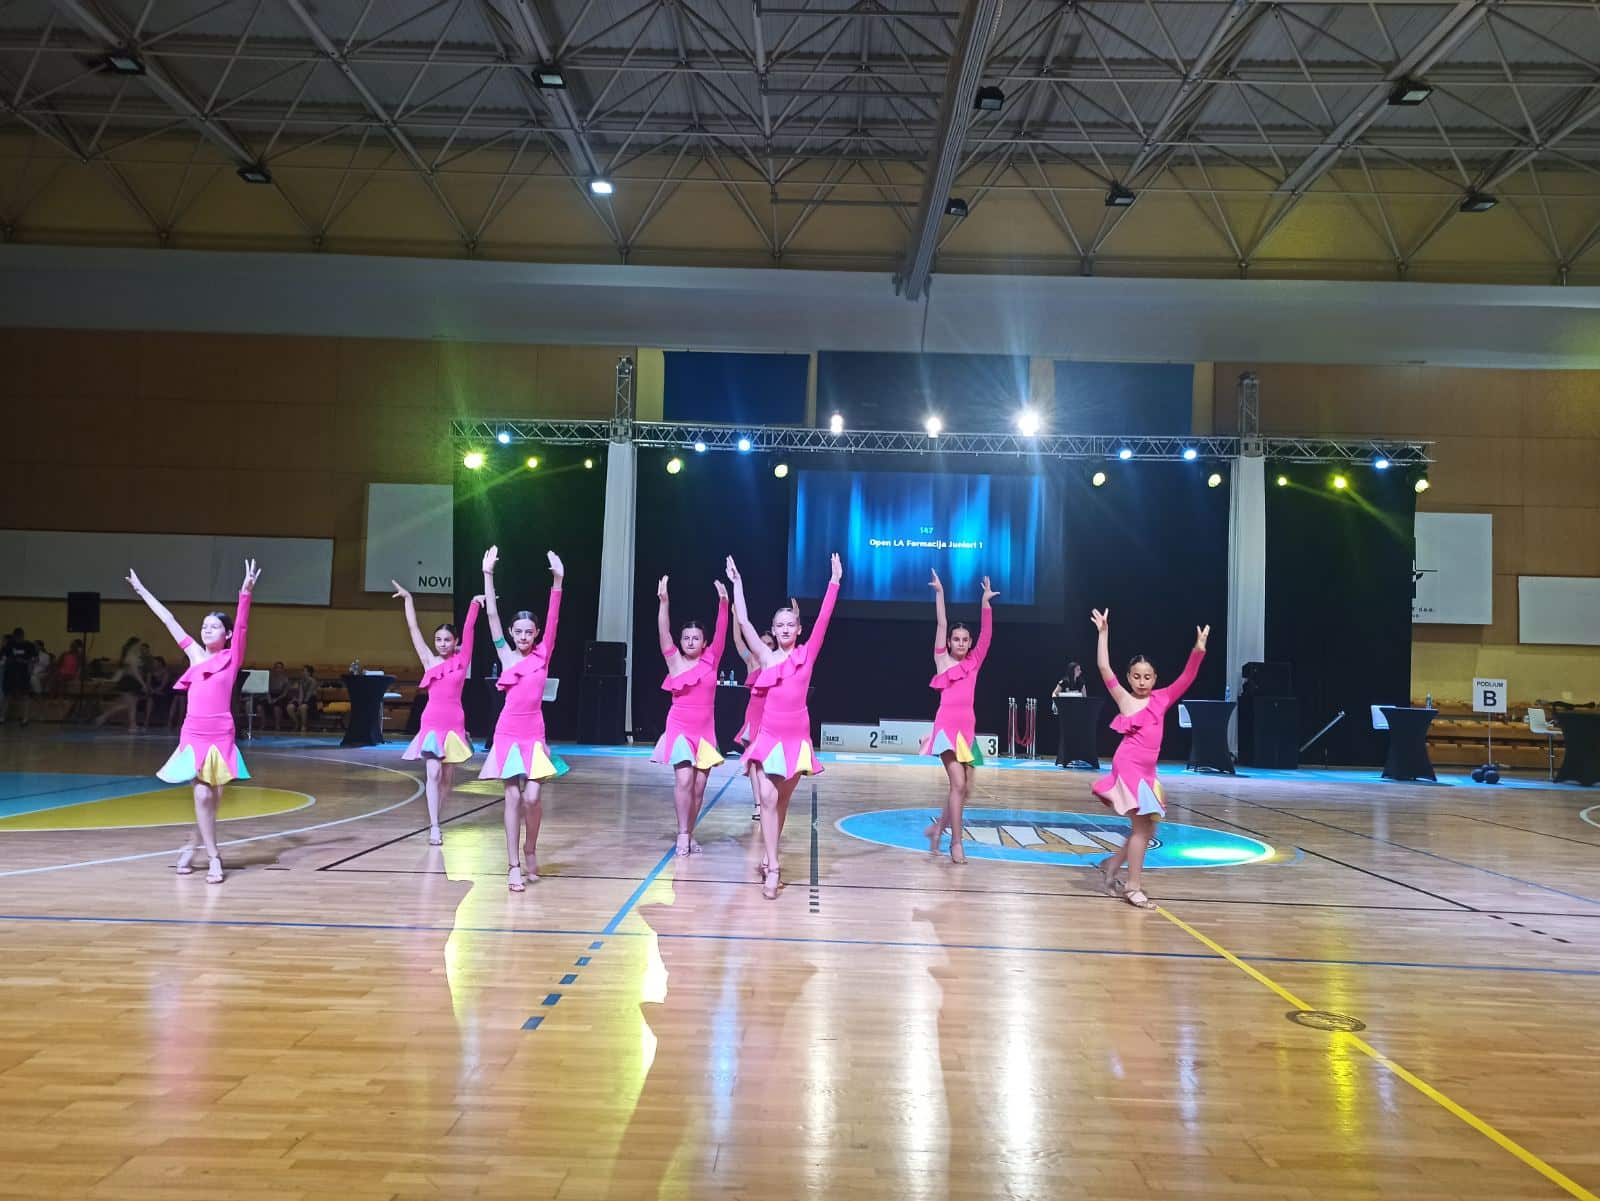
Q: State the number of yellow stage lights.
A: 10